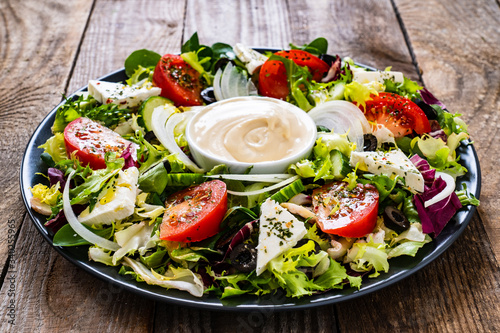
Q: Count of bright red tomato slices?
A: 6